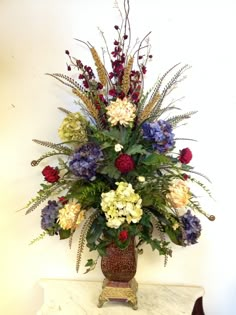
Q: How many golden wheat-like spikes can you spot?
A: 4